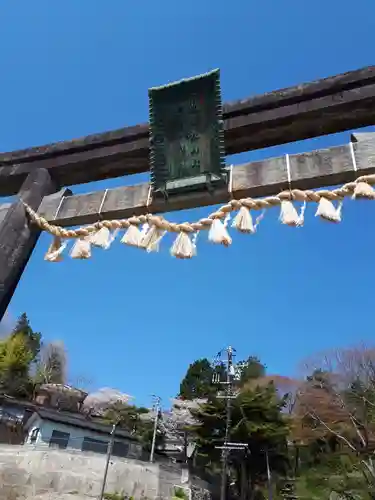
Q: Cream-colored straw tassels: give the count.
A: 11